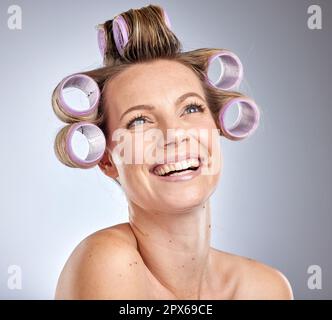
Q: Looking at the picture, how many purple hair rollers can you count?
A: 6